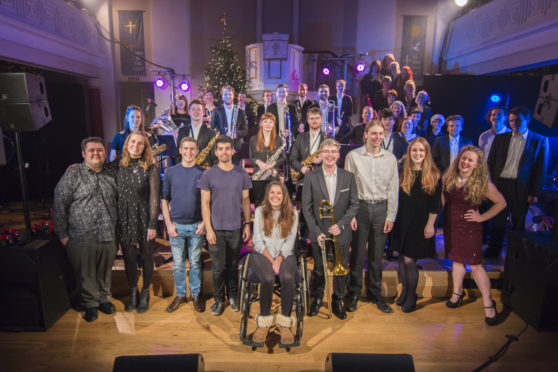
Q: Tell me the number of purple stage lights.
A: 4